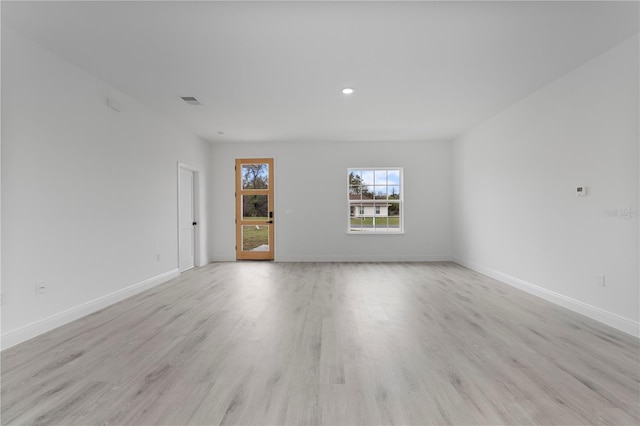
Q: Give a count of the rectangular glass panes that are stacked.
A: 3